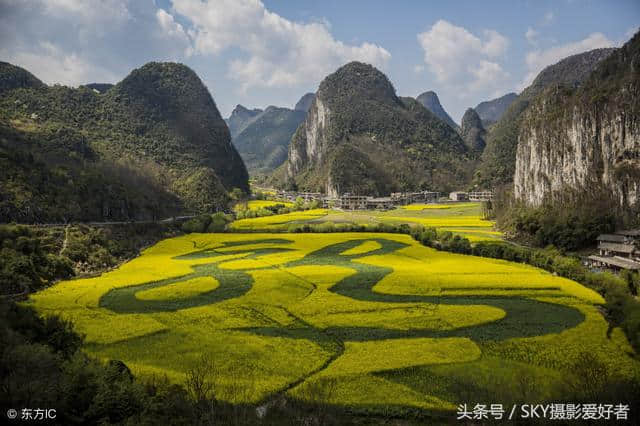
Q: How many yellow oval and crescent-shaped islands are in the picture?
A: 2